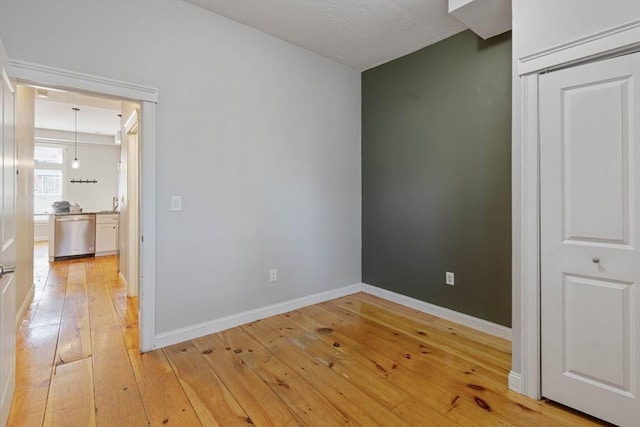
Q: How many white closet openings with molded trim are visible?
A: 1